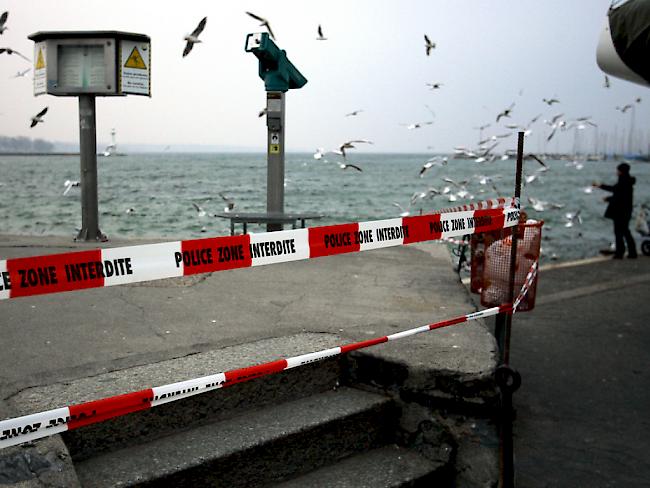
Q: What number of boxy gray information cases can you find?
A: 1